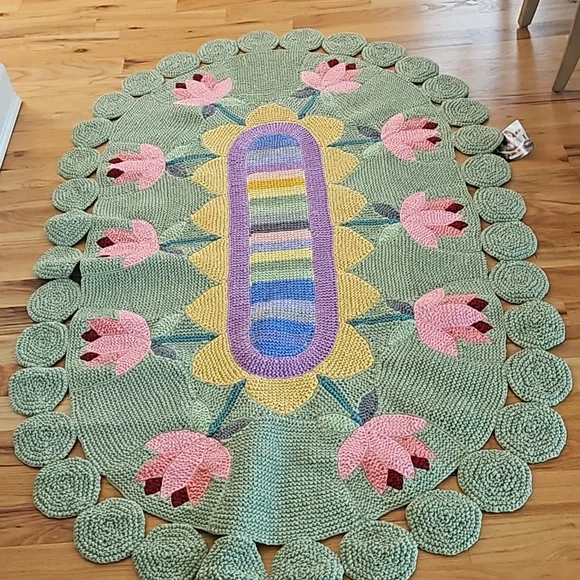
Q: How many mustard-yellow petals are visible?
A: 14